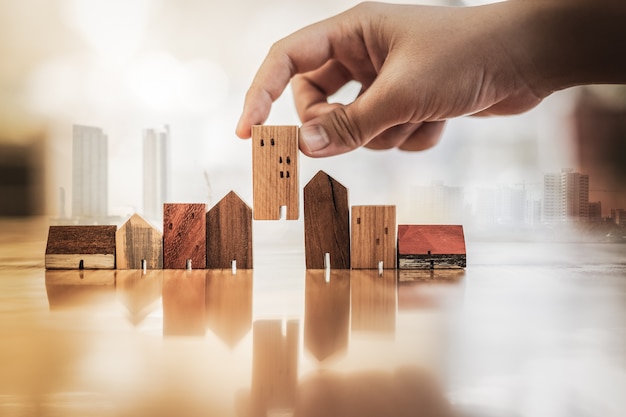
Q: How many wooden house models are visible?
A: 8